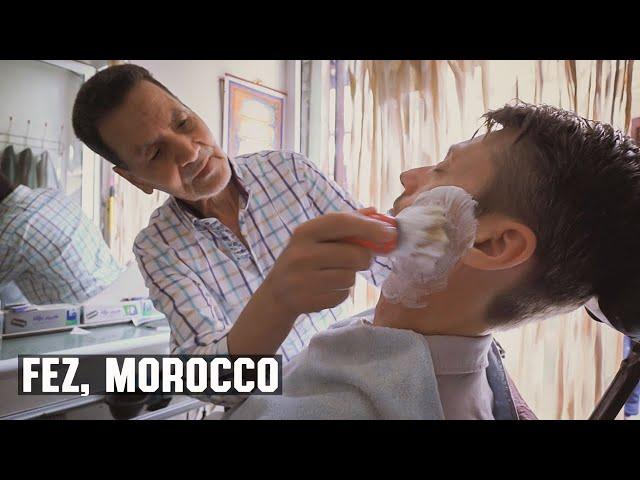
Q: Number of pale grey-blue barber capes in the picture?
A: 1